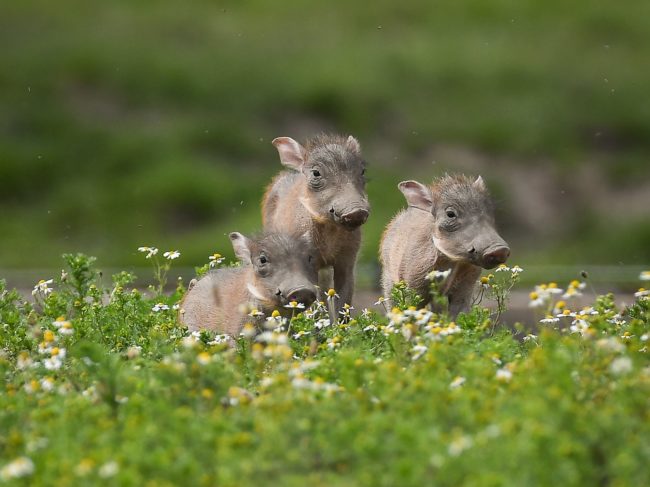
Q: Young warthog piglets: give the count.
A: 3